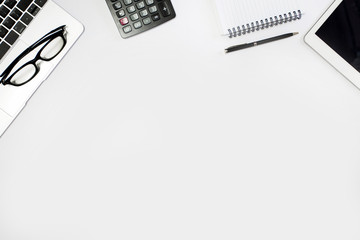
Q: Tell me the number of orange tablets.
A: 0